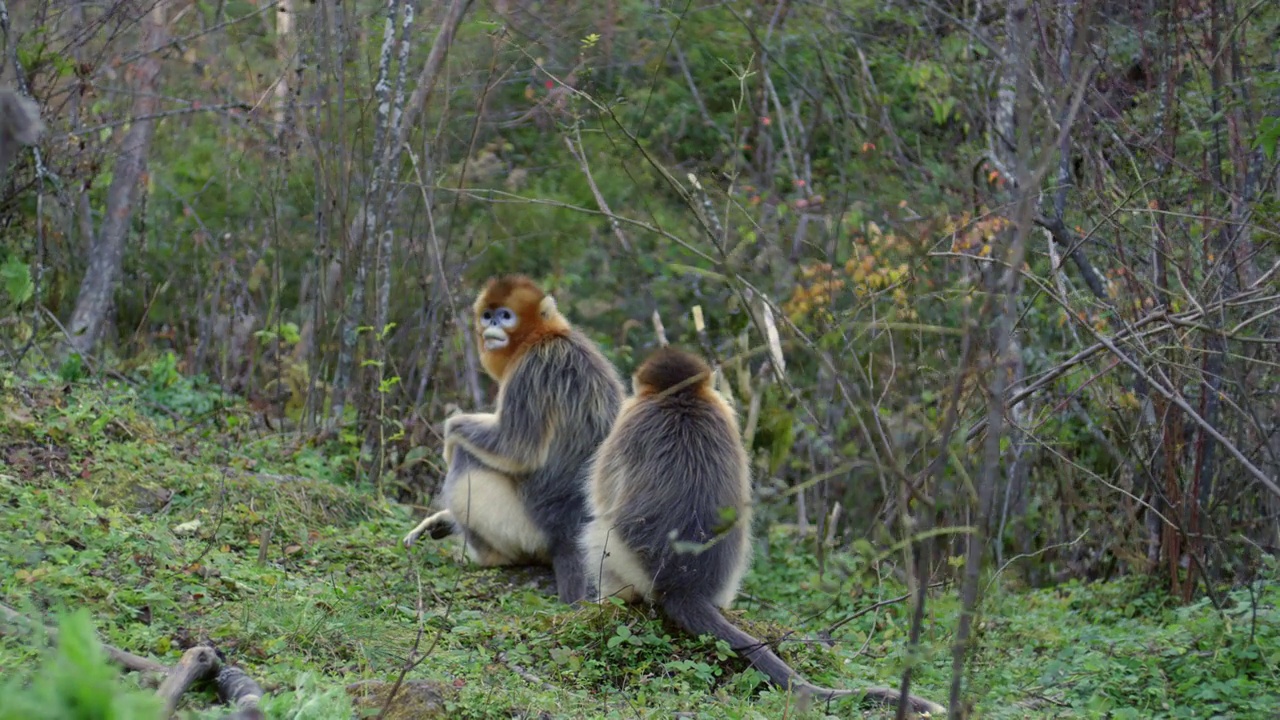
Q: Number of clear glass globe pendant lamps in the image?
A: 0